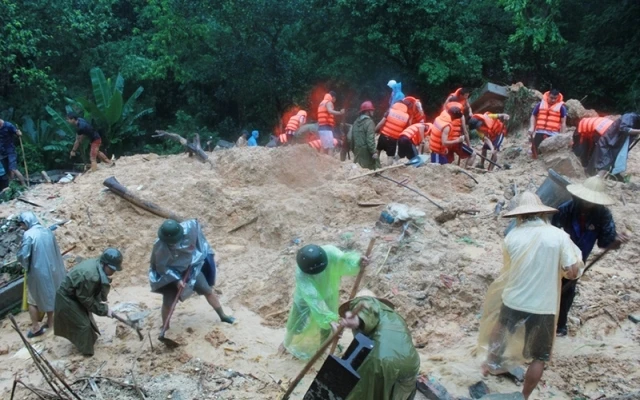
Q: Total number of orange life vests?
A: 13